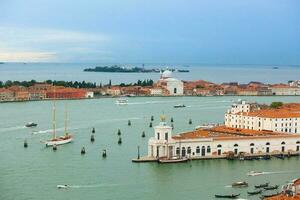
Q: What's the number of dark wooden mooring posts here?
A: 15